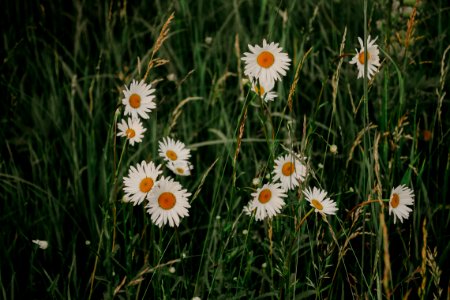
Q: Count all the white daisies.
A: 13